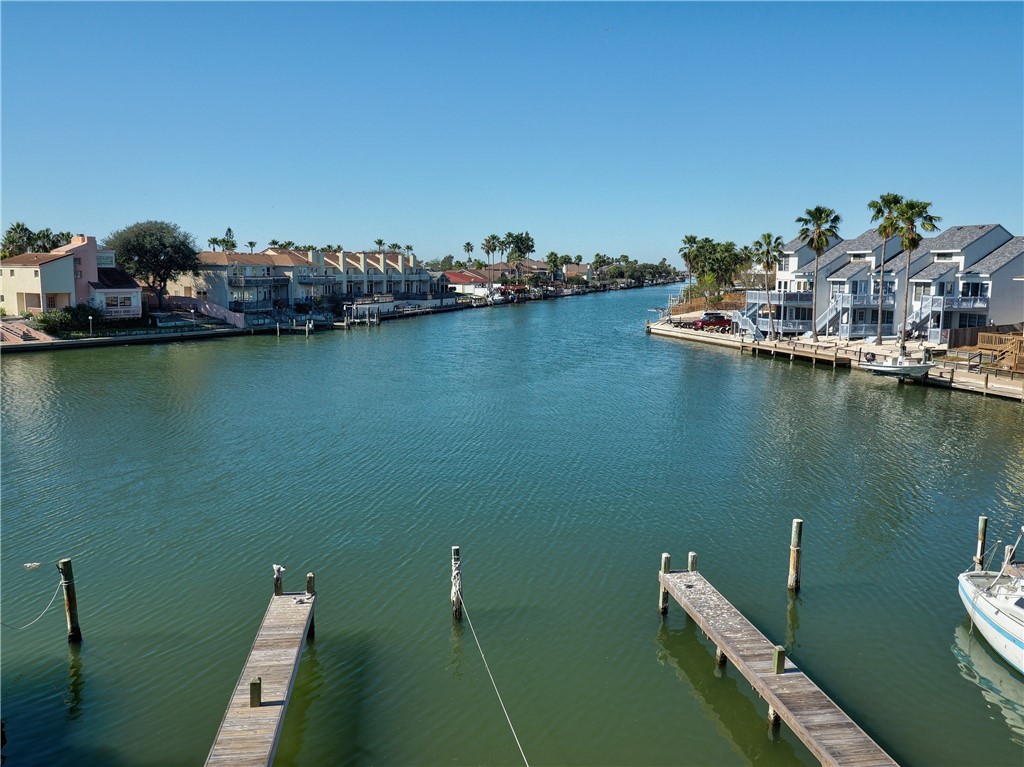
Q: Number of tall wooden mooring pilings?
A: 4